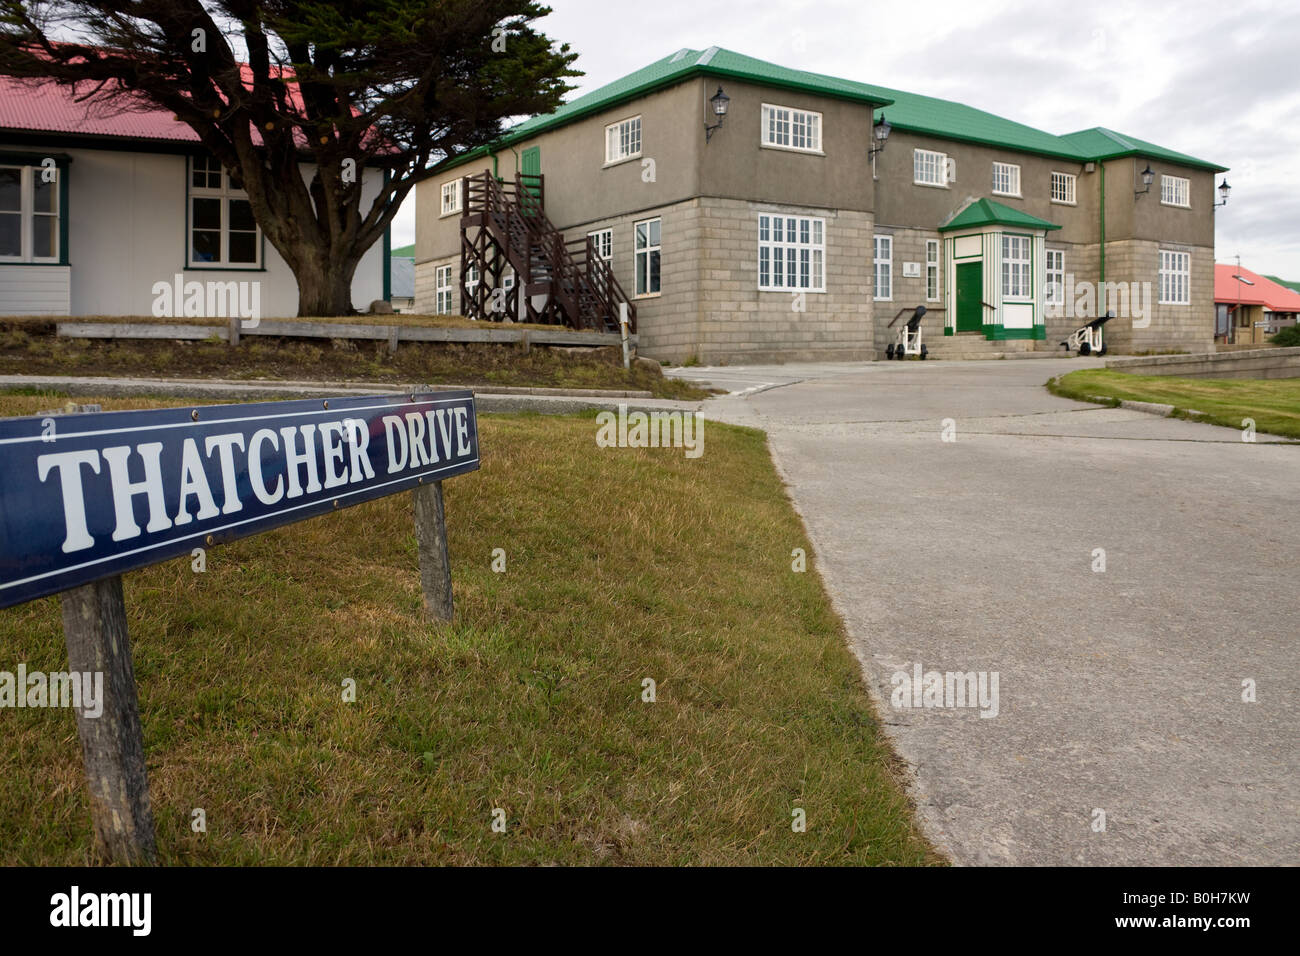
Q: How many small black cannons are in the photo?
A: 2